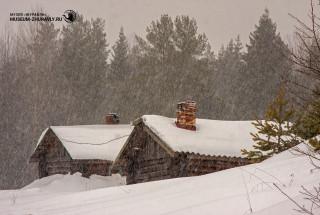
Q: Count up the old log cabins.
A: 2